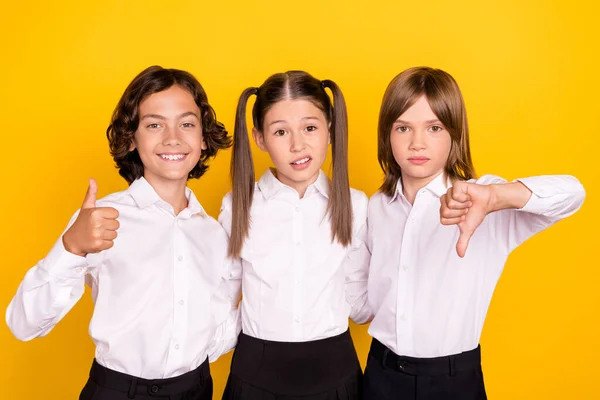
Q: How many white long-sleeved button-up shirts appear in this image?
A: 3